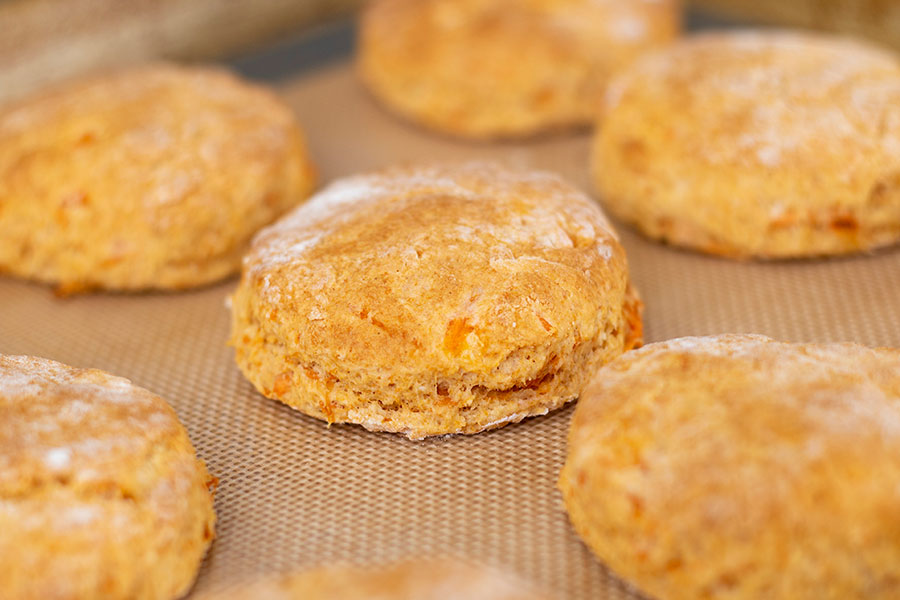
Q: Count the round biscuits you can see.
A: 7